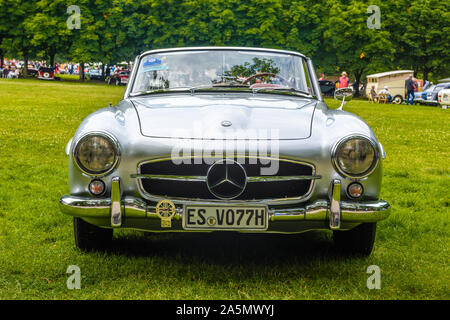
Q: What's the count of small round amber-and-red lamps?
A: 2